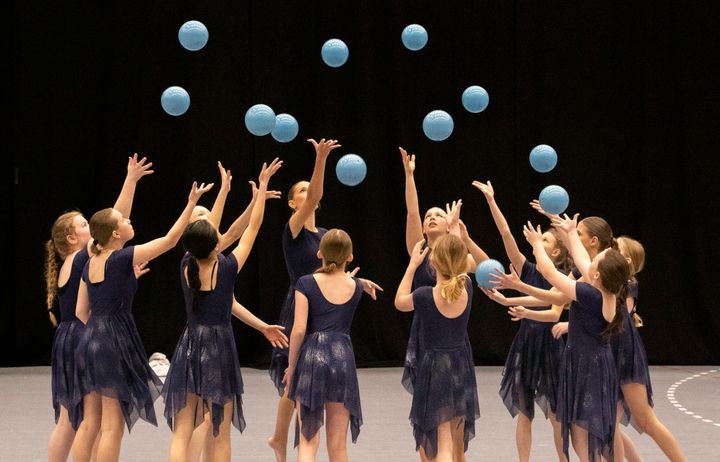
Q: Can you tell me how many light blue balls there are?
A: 12